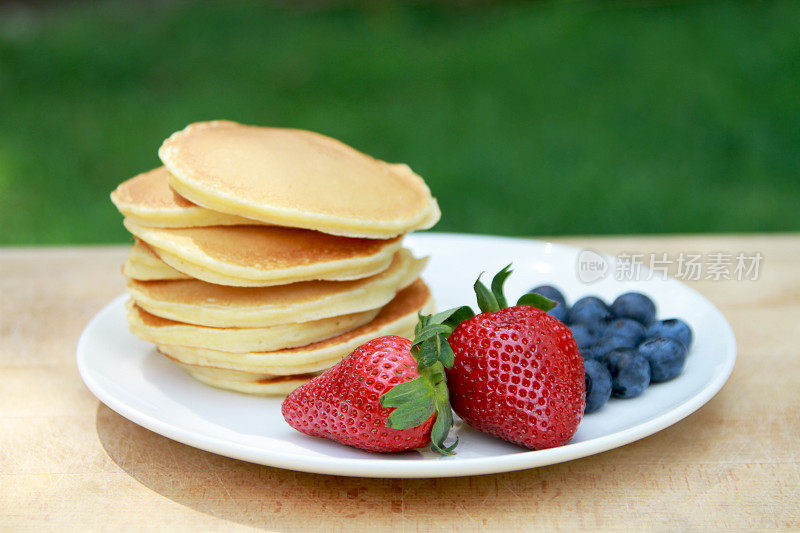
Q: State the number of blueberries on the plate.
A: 10